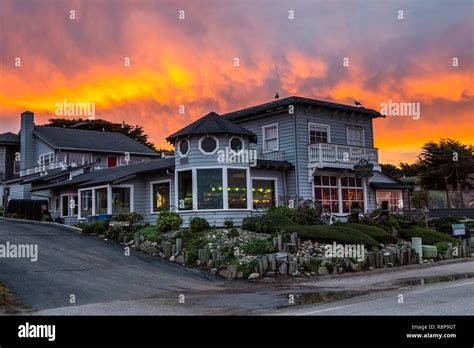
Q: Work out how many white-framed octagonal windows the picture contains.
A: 3